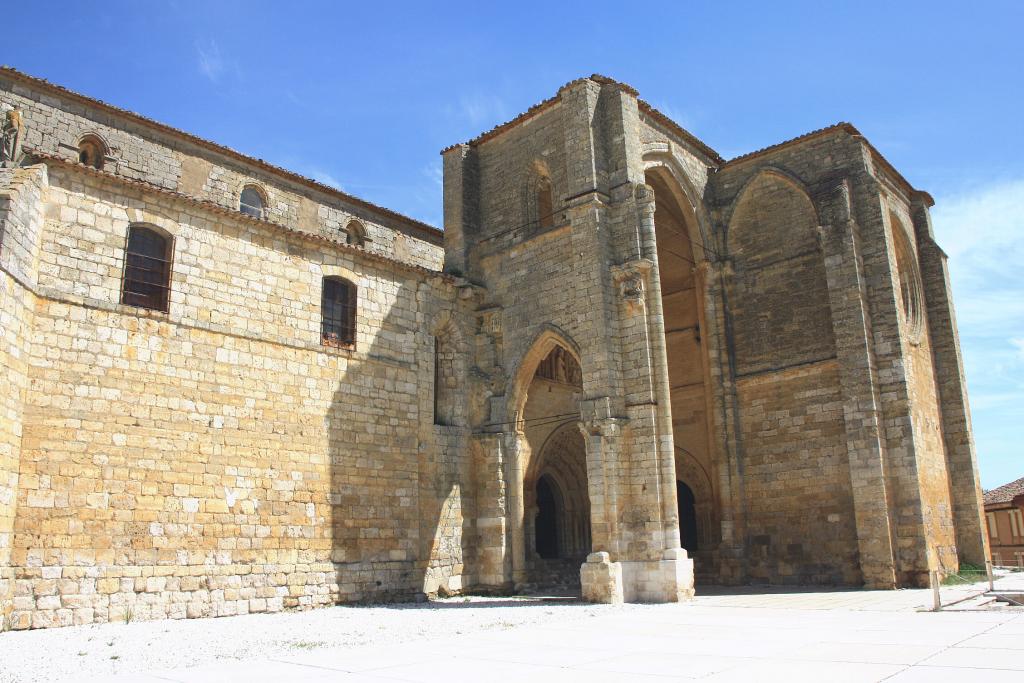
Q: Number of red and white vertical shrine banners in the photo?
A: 0